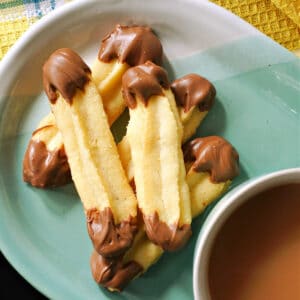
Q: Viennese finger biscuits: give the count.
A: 5